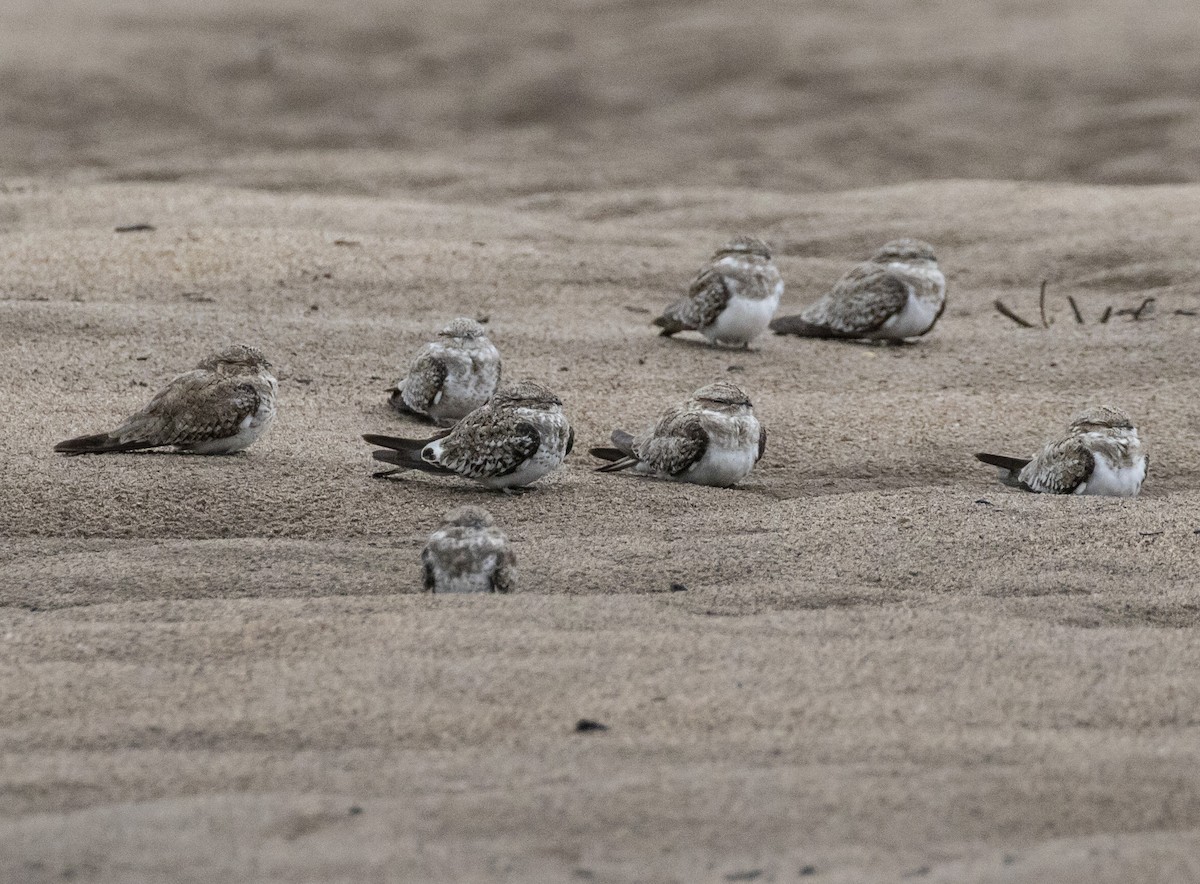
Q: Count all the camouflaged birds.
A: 8